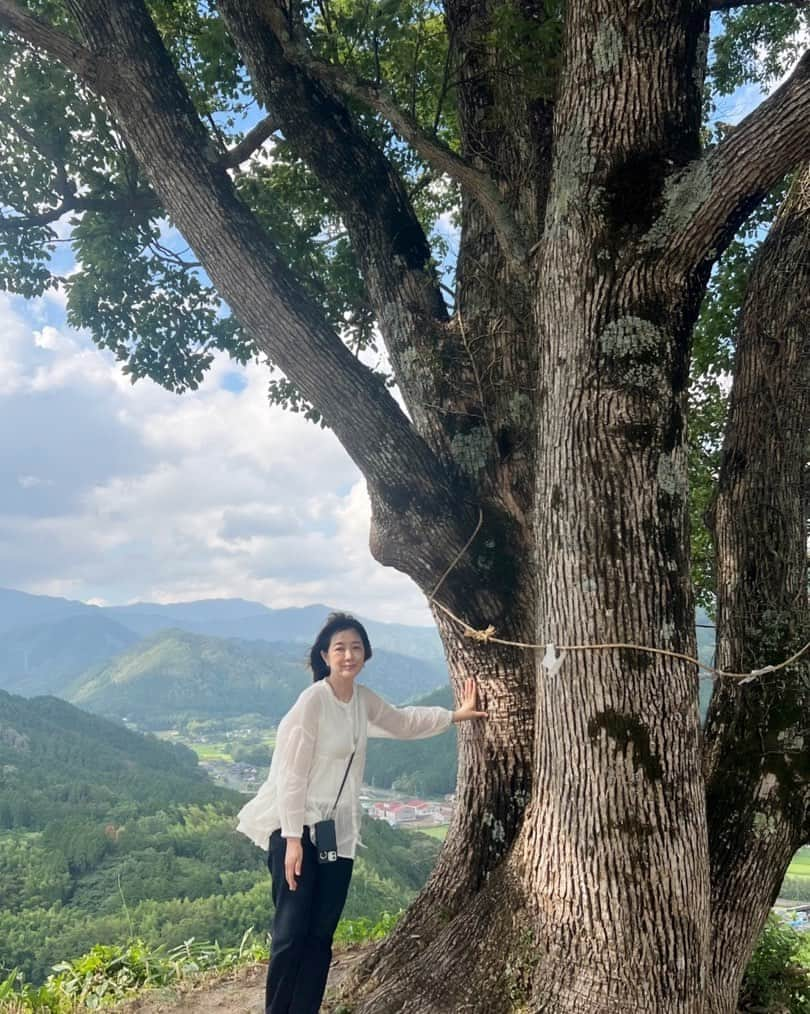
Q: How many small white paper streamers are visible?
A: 2